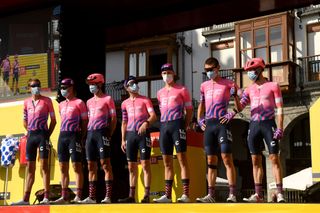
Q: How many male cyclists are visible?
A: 7